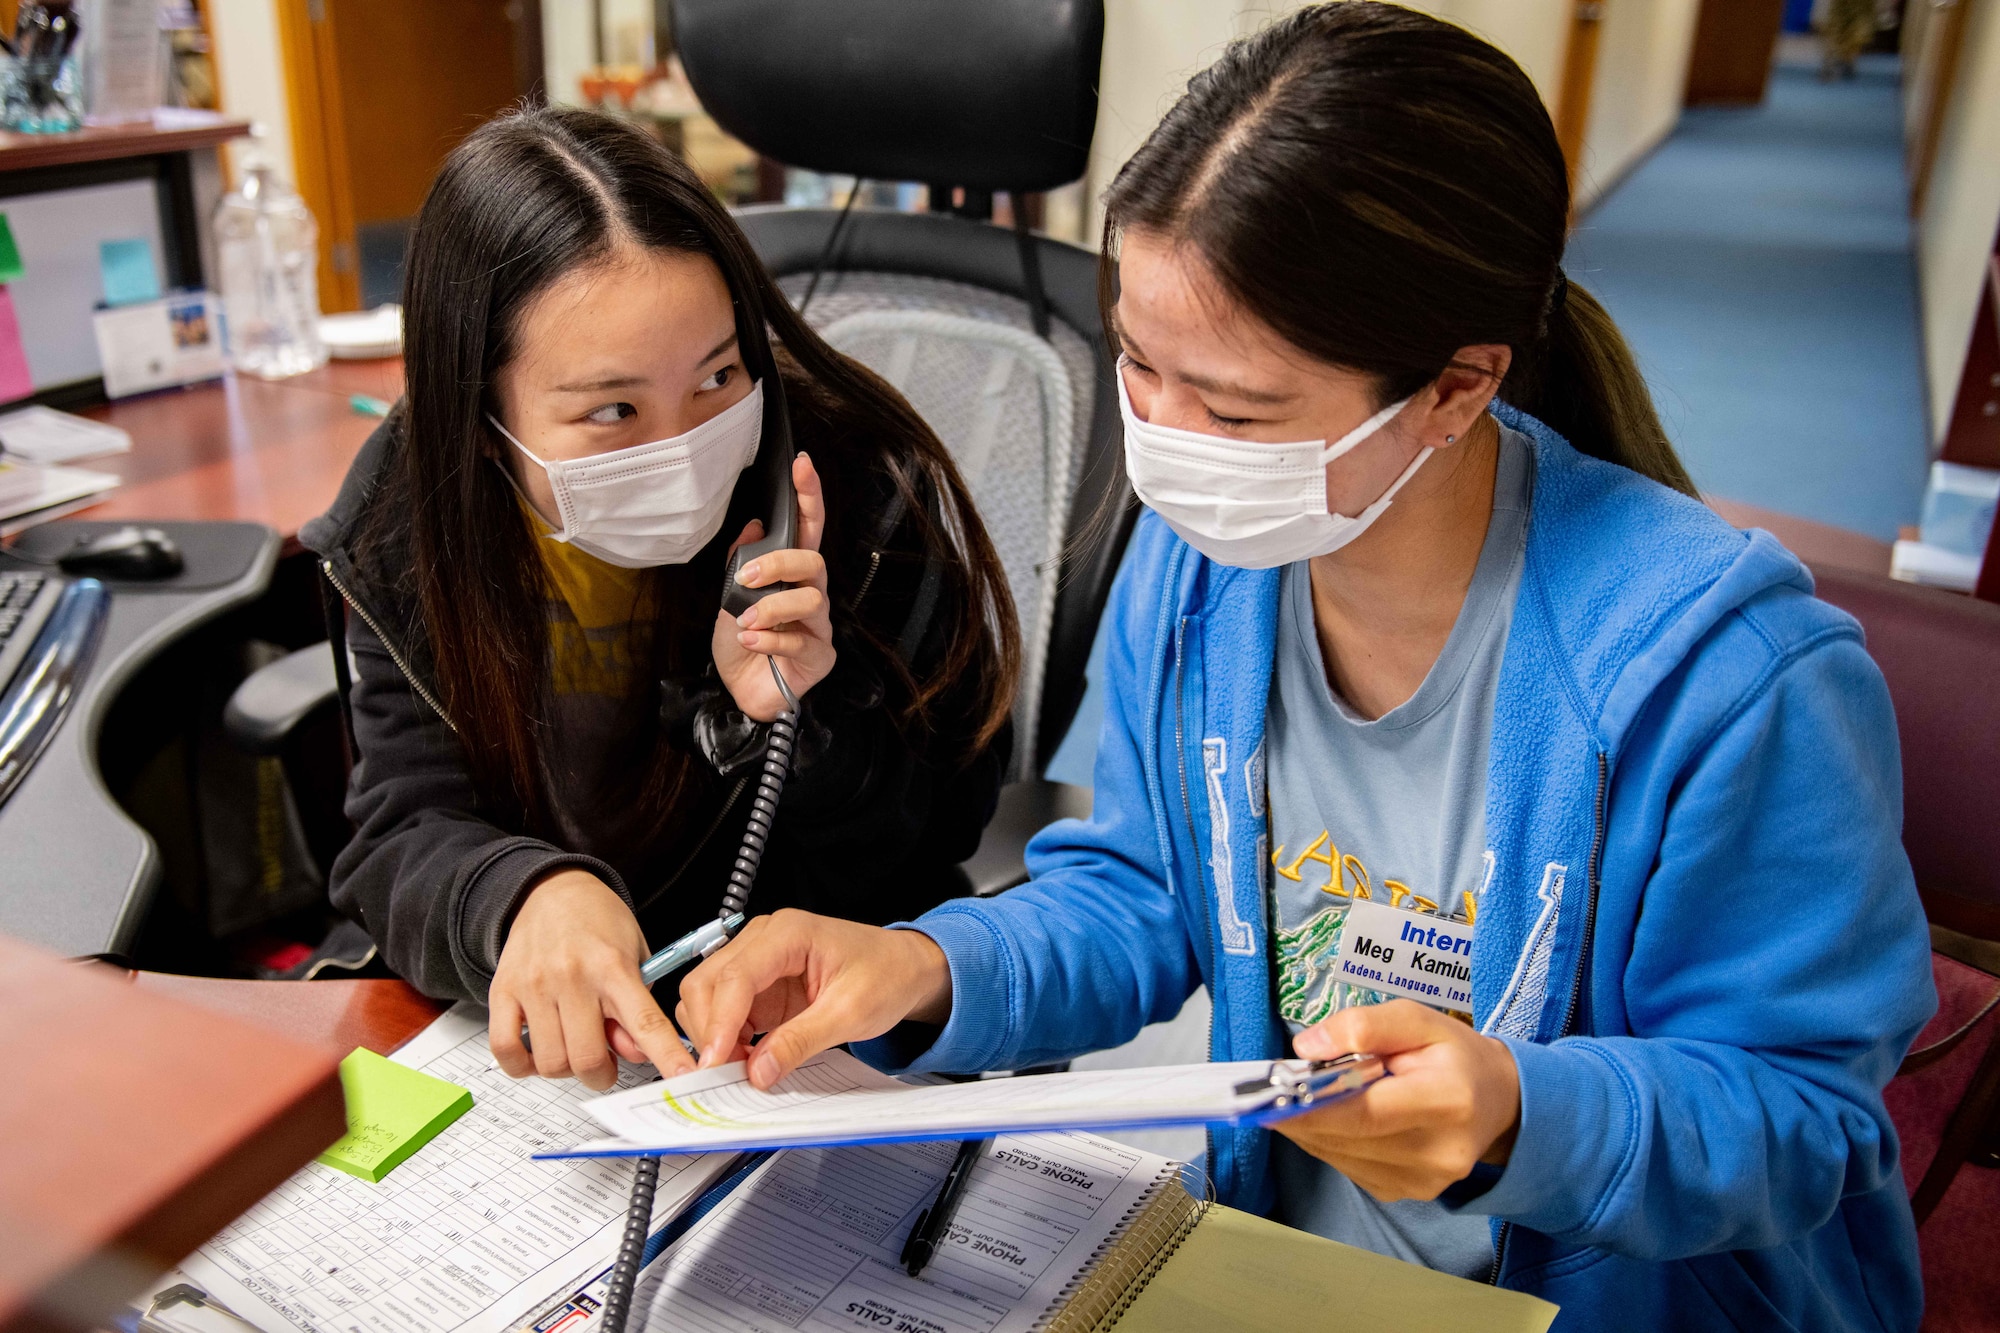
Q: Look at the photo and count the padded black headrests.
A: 1